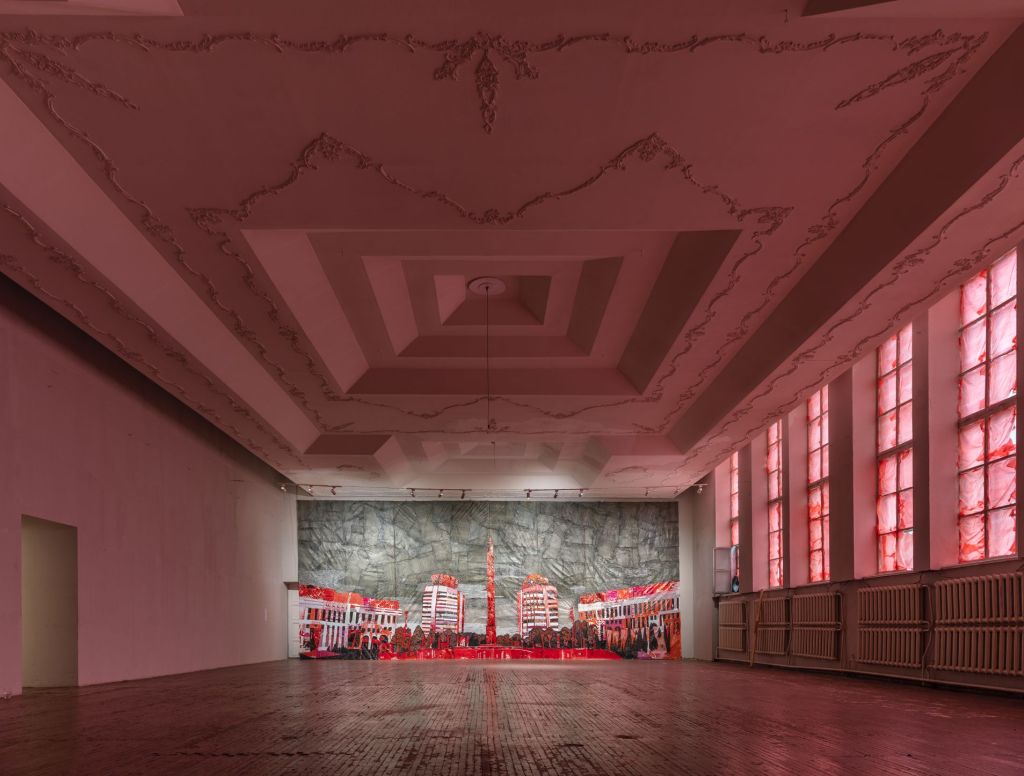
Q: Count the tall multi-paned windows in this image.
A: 5